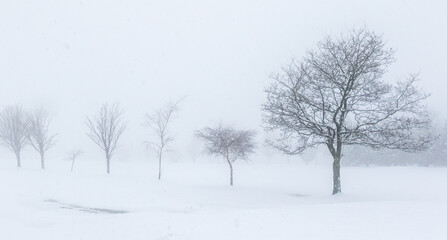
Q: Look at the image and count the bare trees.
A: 7